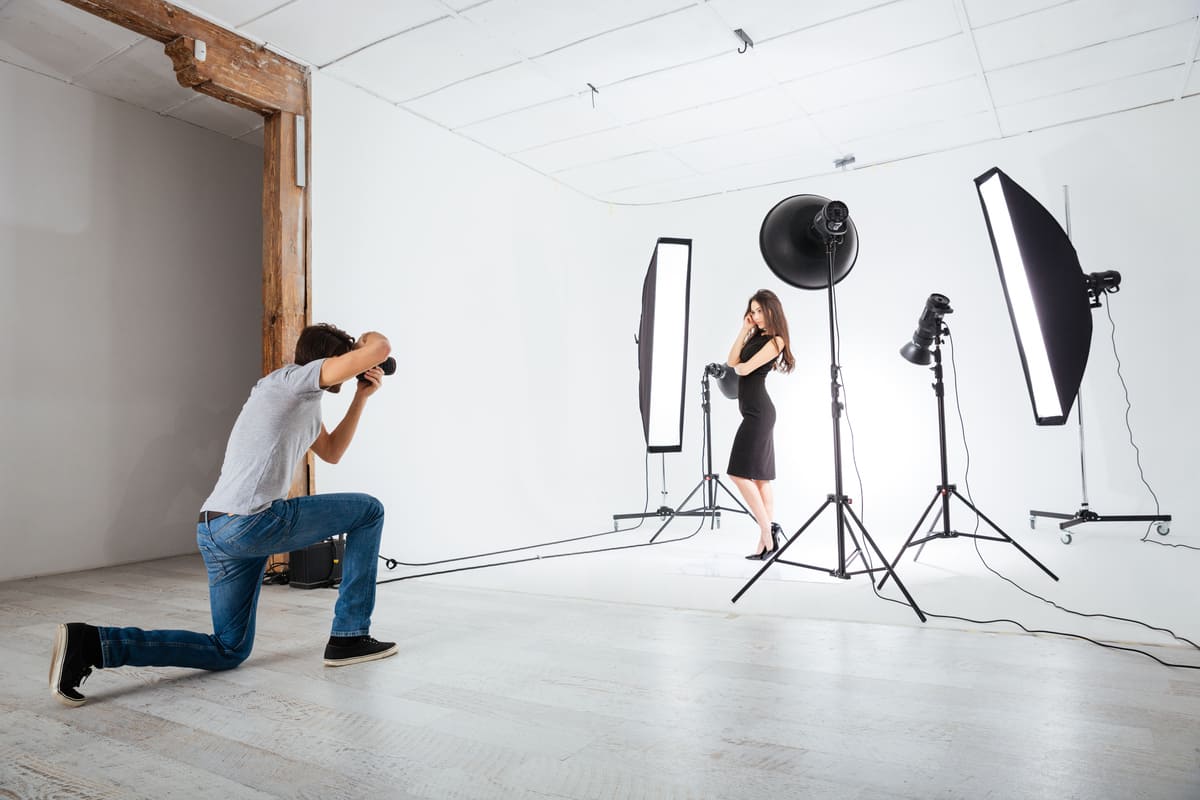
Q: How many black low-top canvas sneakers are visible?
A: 2